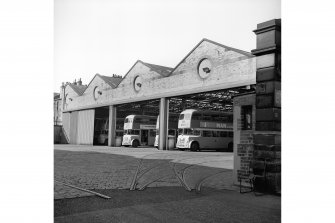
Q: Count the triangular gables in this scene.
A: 4